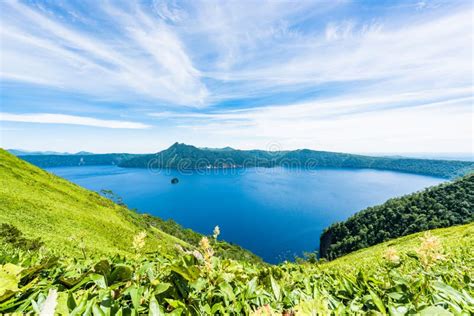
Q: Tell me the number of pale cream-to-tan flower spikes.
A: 5